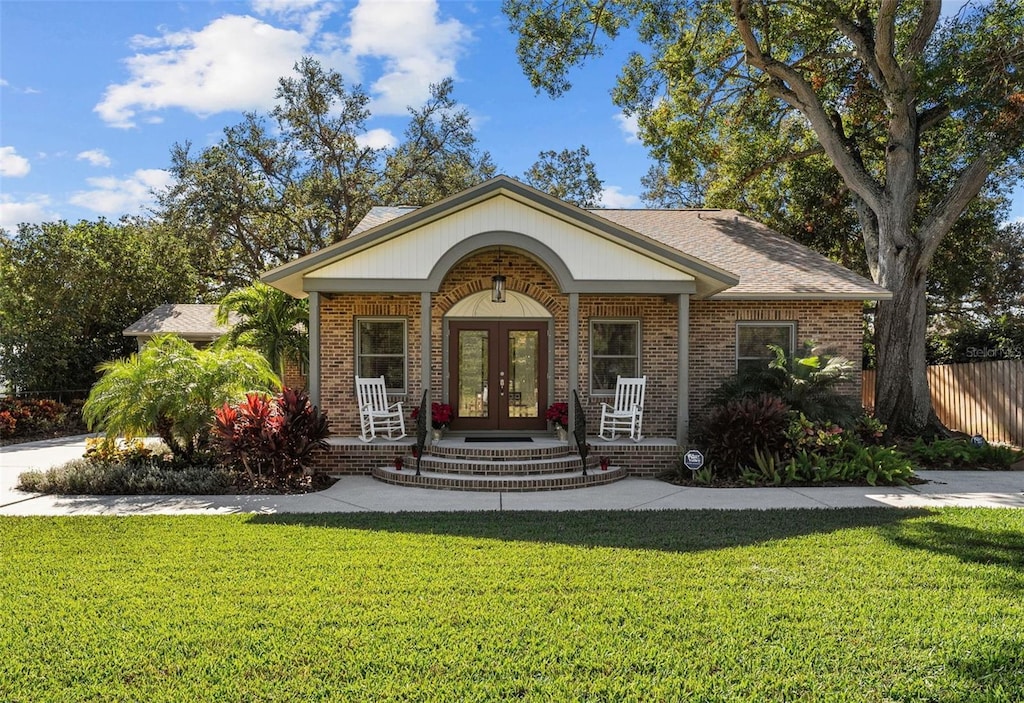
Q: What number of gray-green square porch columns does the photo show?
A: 4